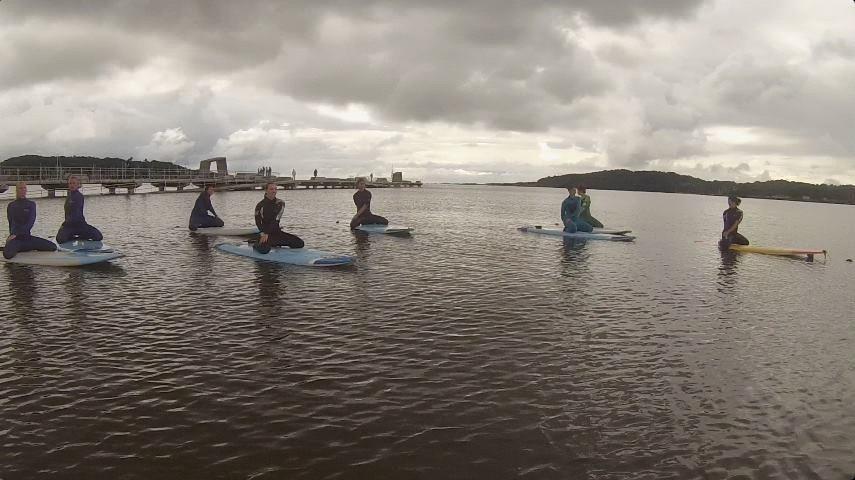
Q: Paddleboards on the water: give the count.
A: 8